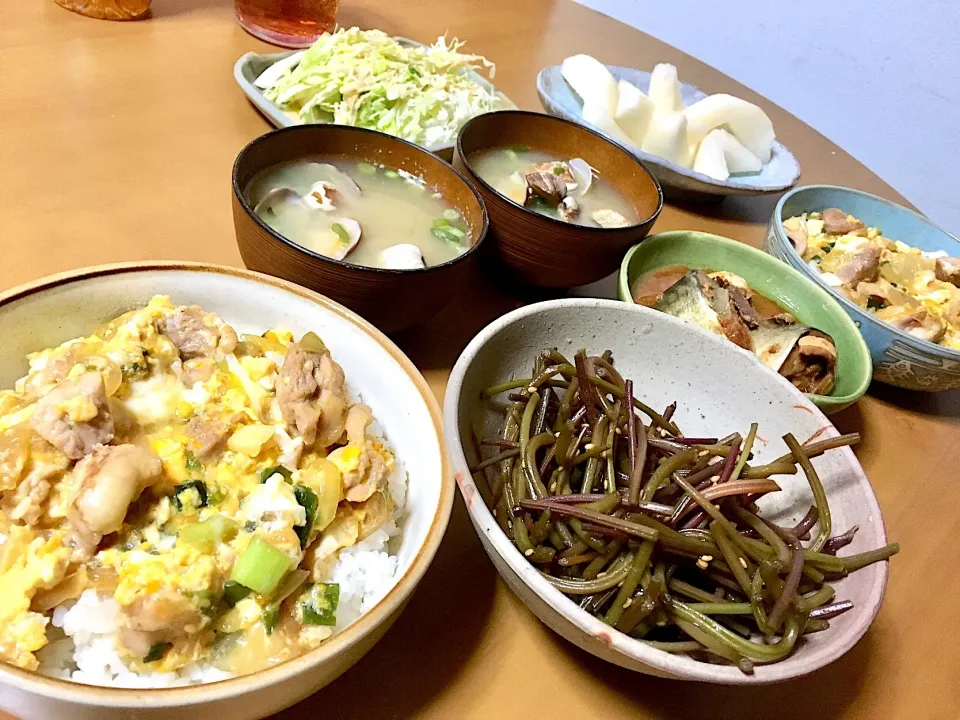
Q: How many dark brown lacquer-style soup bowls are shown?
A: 2